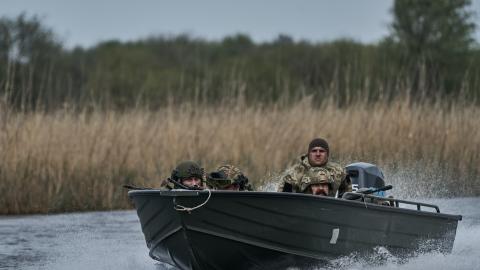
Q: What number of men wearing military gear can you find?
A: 4